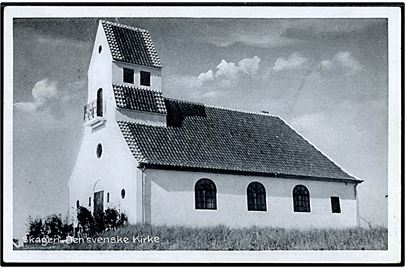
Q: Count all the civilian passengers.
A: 0